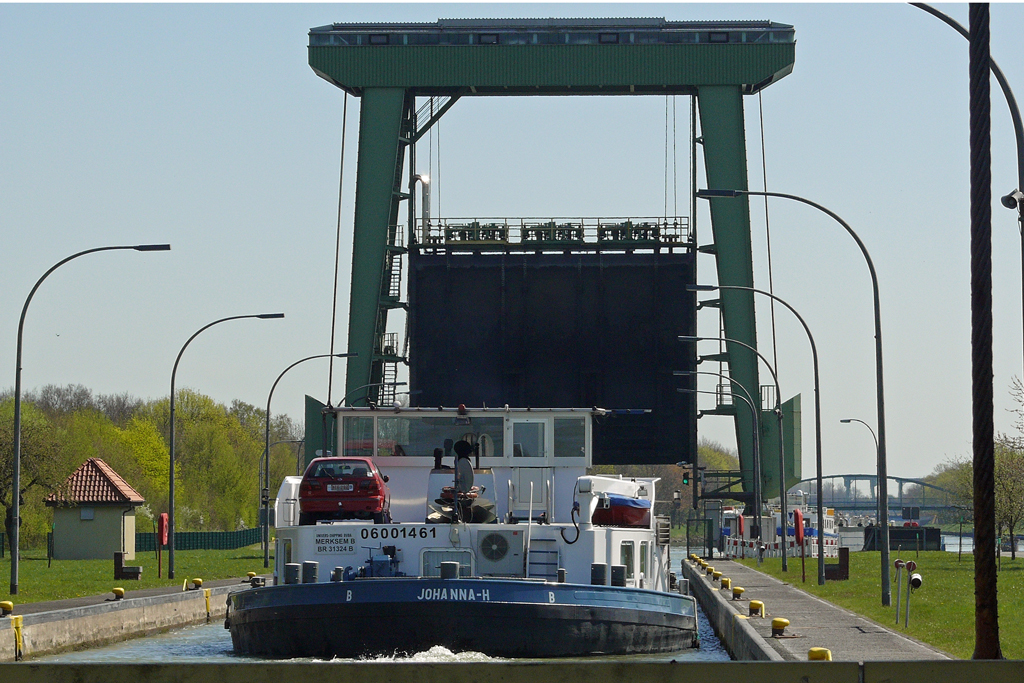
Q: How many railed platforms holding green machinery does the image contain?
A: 3